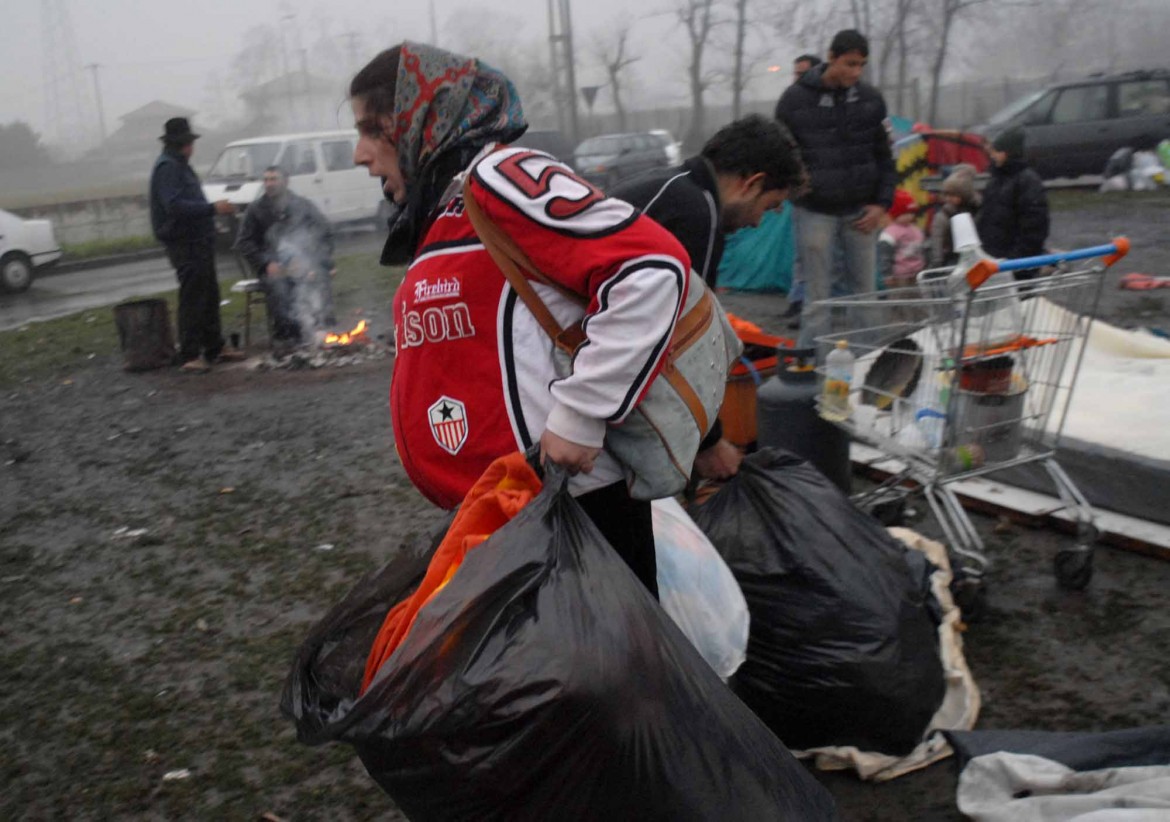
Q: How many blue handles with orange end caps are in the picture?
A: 1